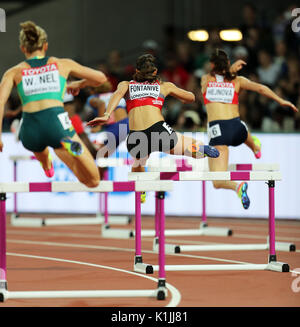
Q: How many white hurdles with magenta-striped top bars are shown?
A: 5